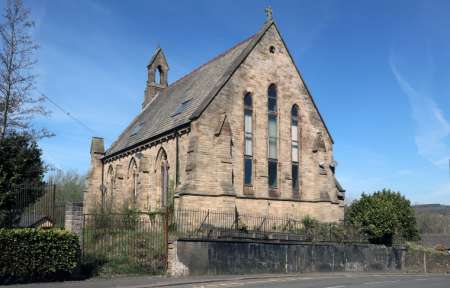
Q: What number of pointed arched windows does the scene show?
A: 6